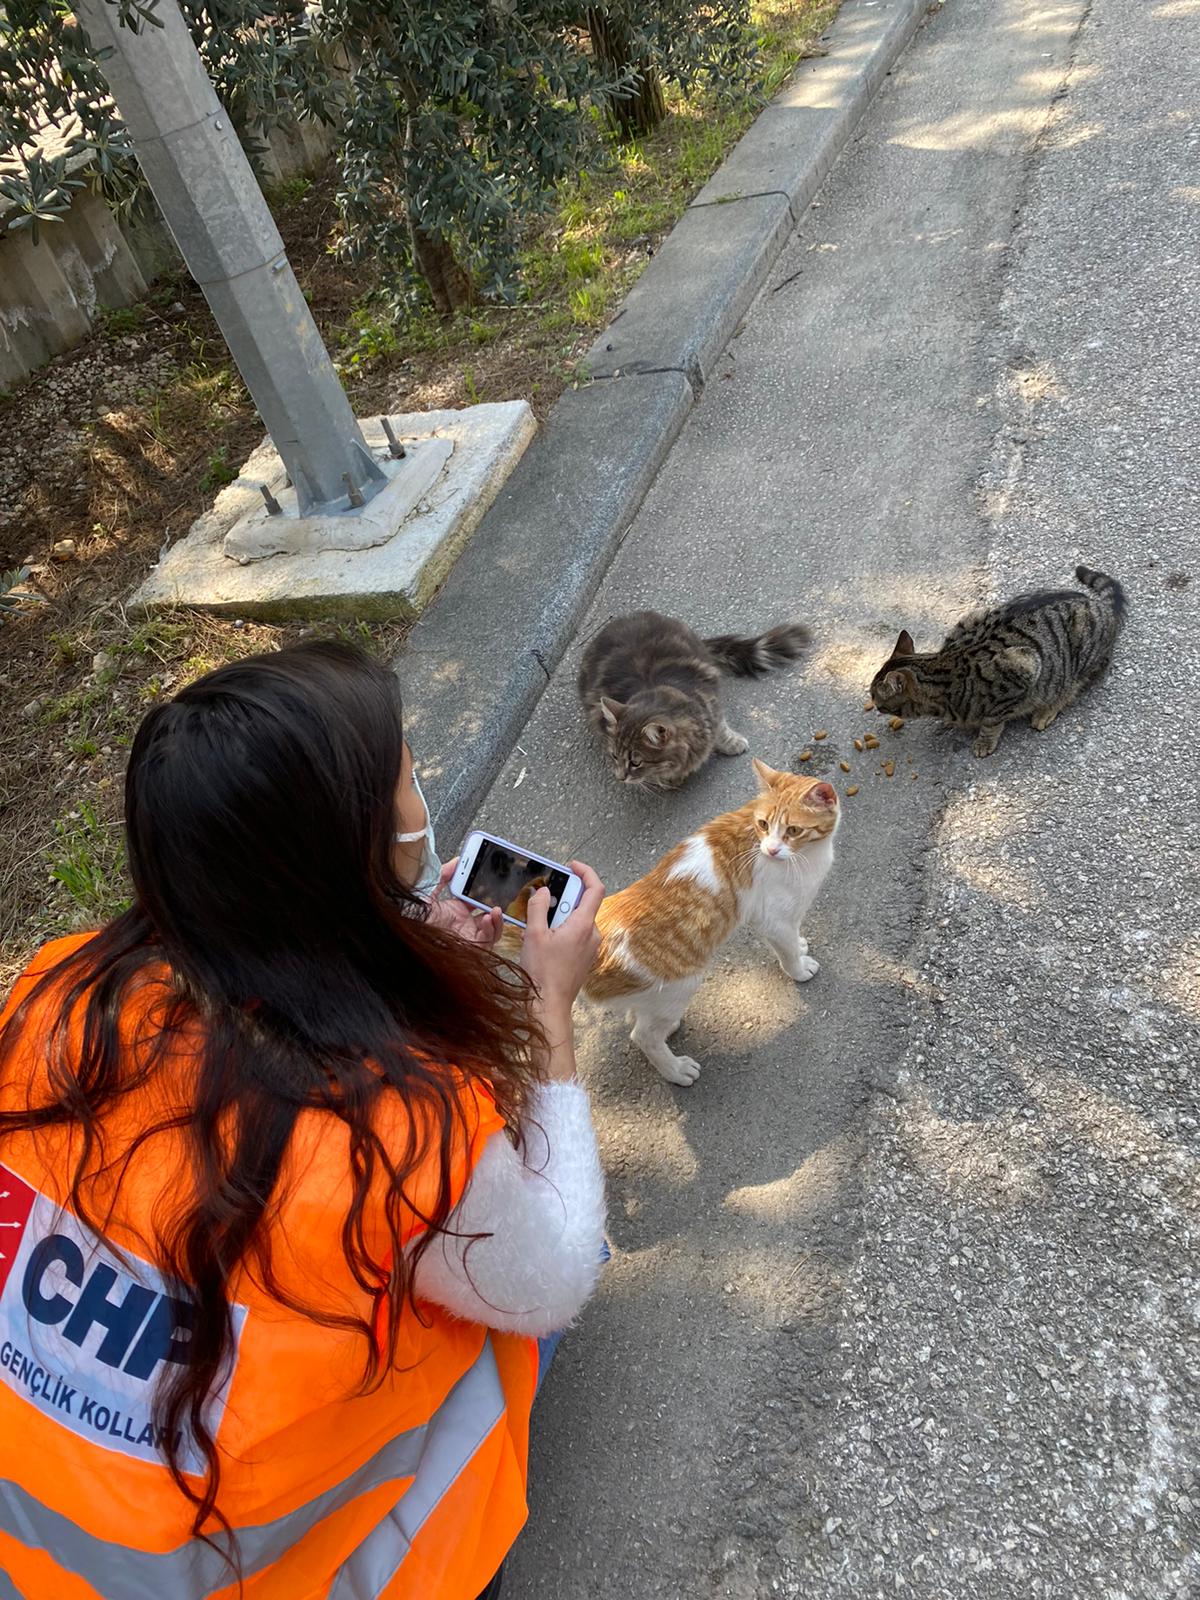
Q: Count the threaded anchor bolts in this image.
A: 3